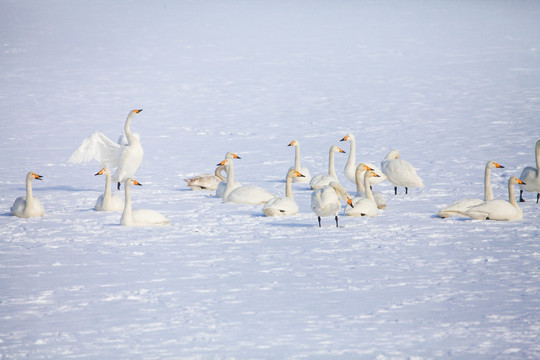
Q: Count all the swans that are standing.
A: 5